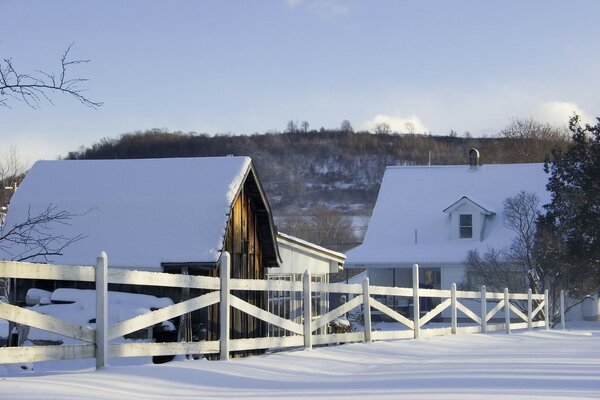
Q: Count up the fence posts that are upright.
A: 11